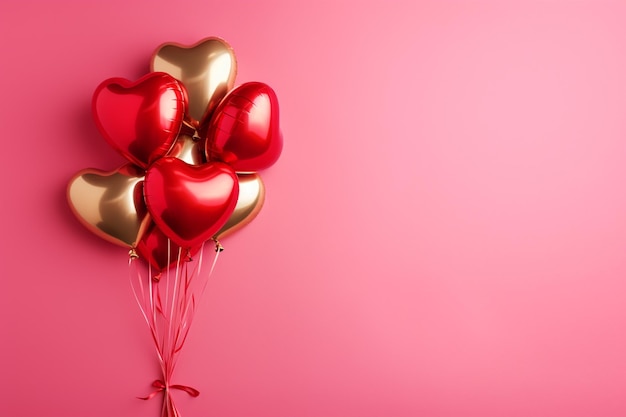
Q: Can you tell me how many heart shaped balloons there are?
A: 8